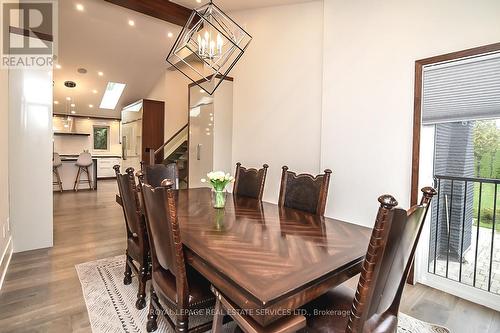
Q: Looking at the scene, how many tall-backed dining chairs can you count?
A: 6